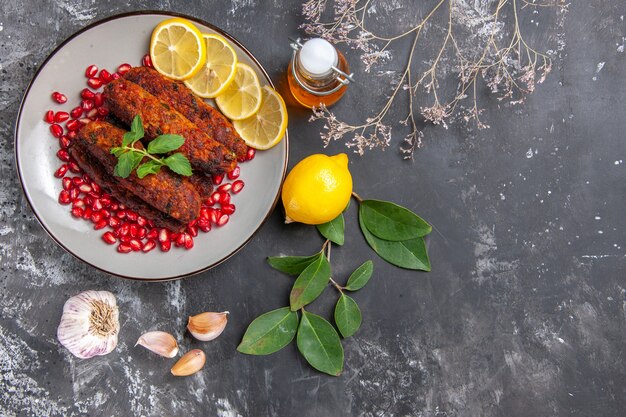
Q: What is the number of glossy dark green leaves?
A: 9